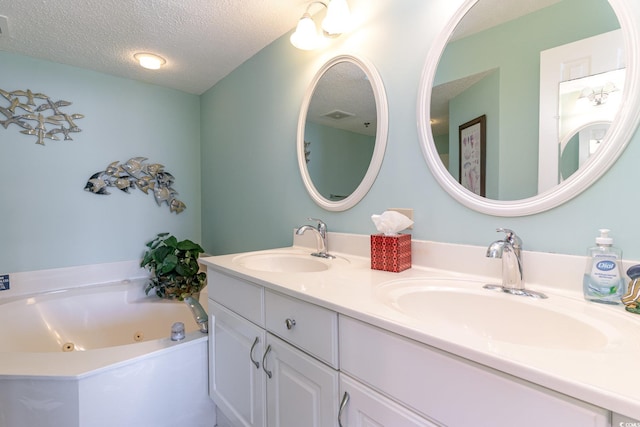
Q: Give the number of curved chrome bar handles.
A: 3